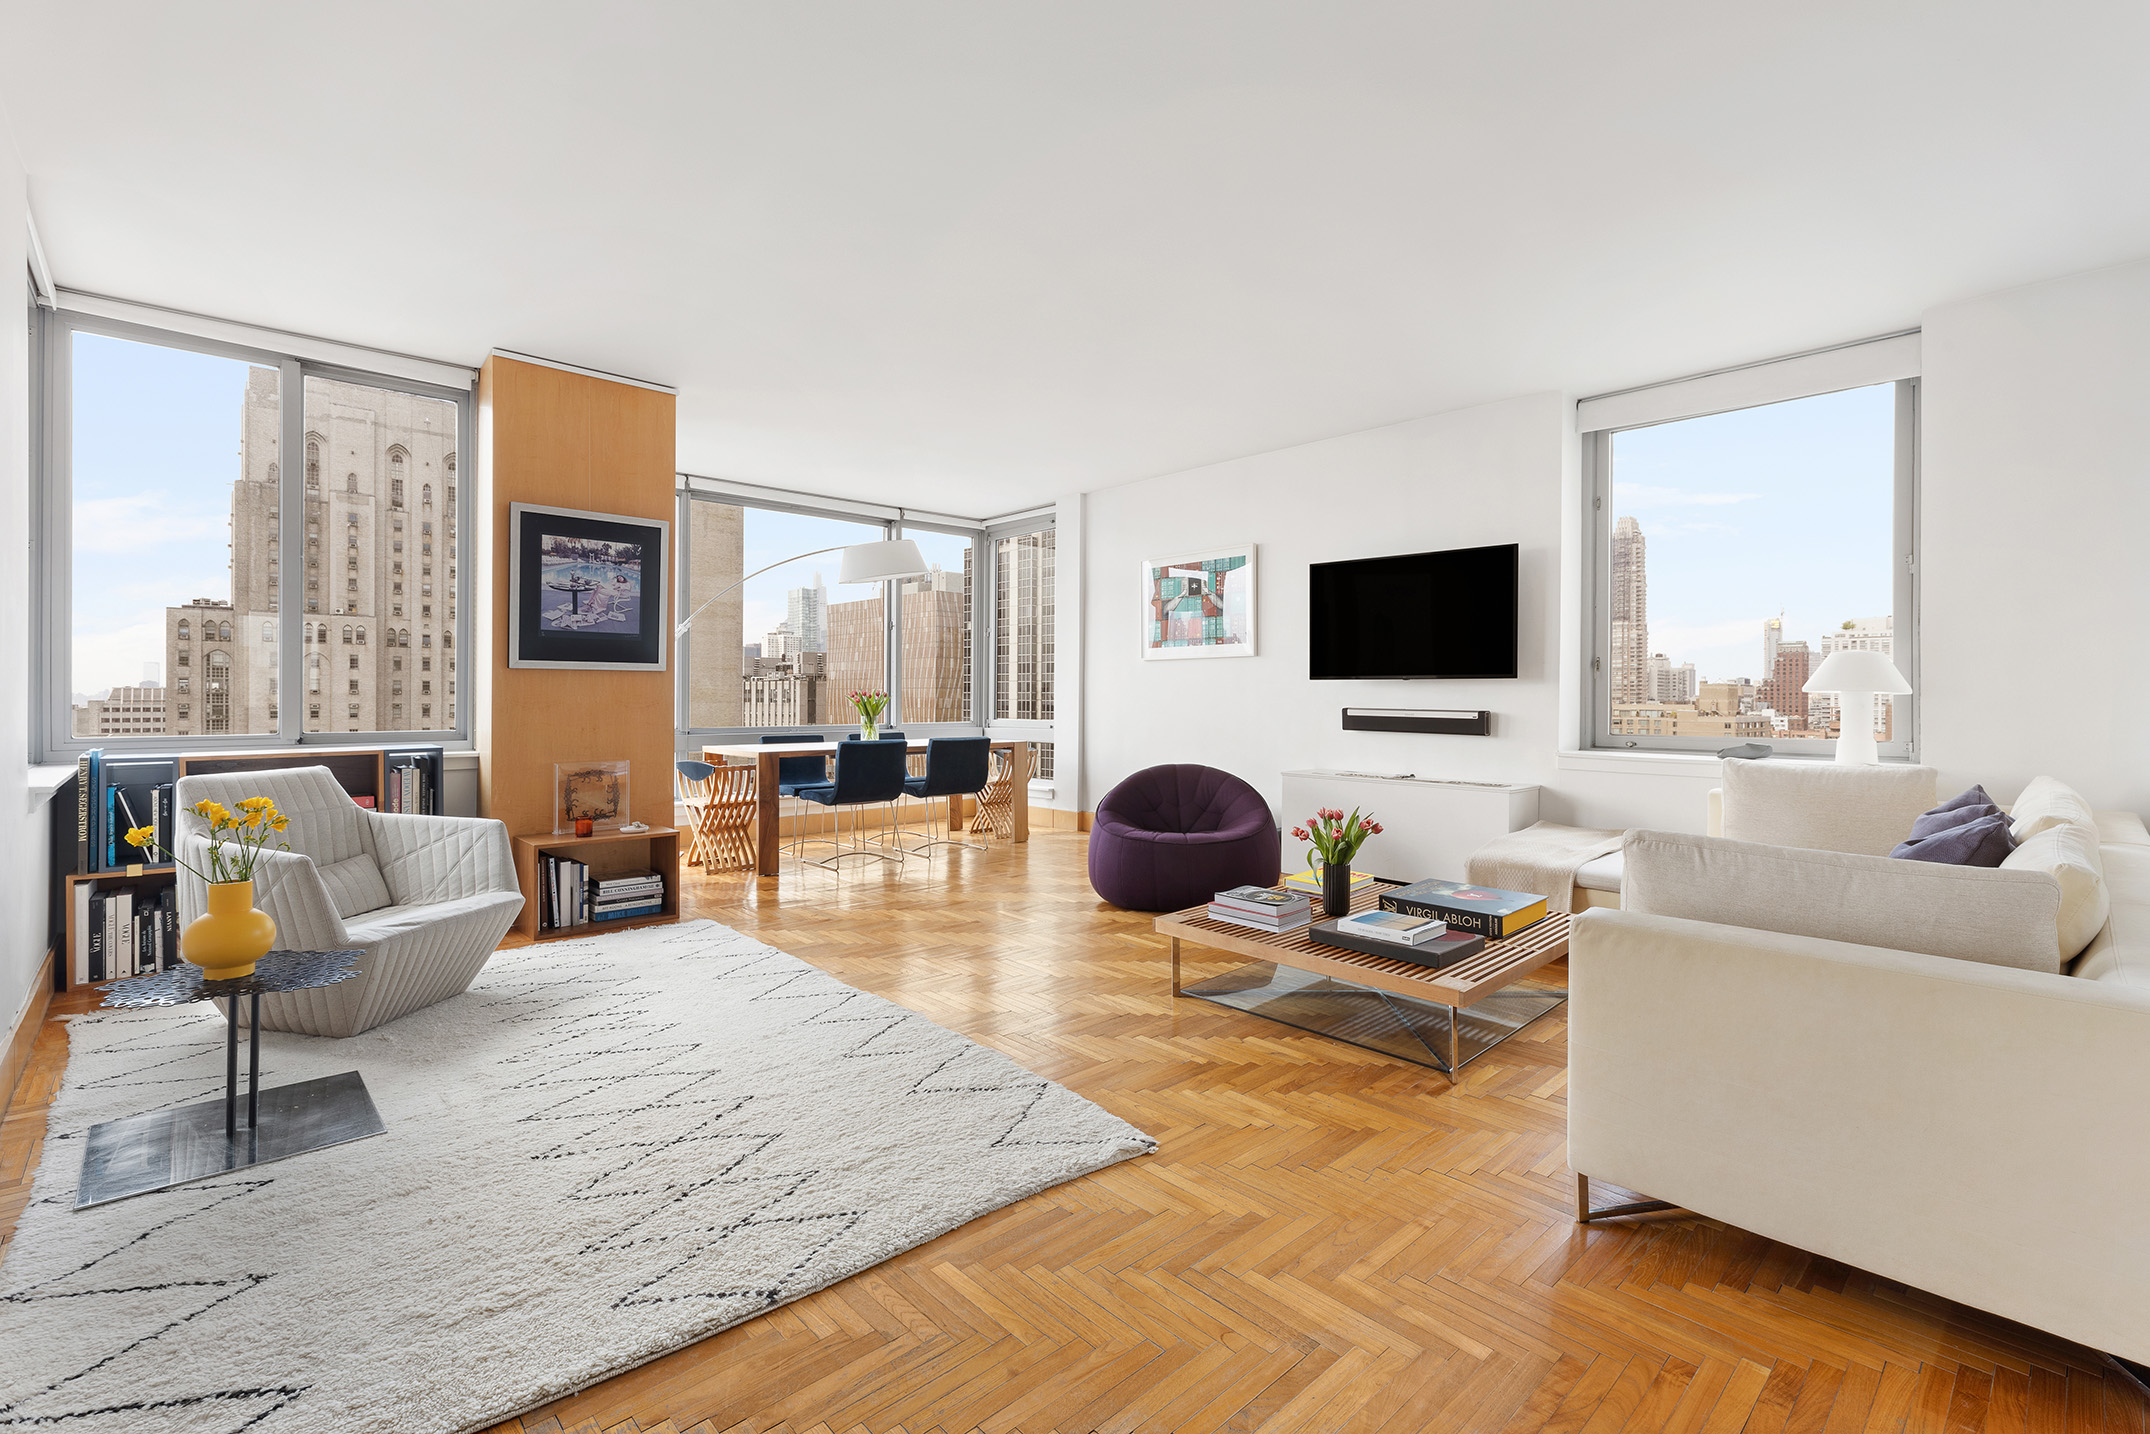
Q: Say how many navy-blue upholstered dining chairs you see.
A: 4